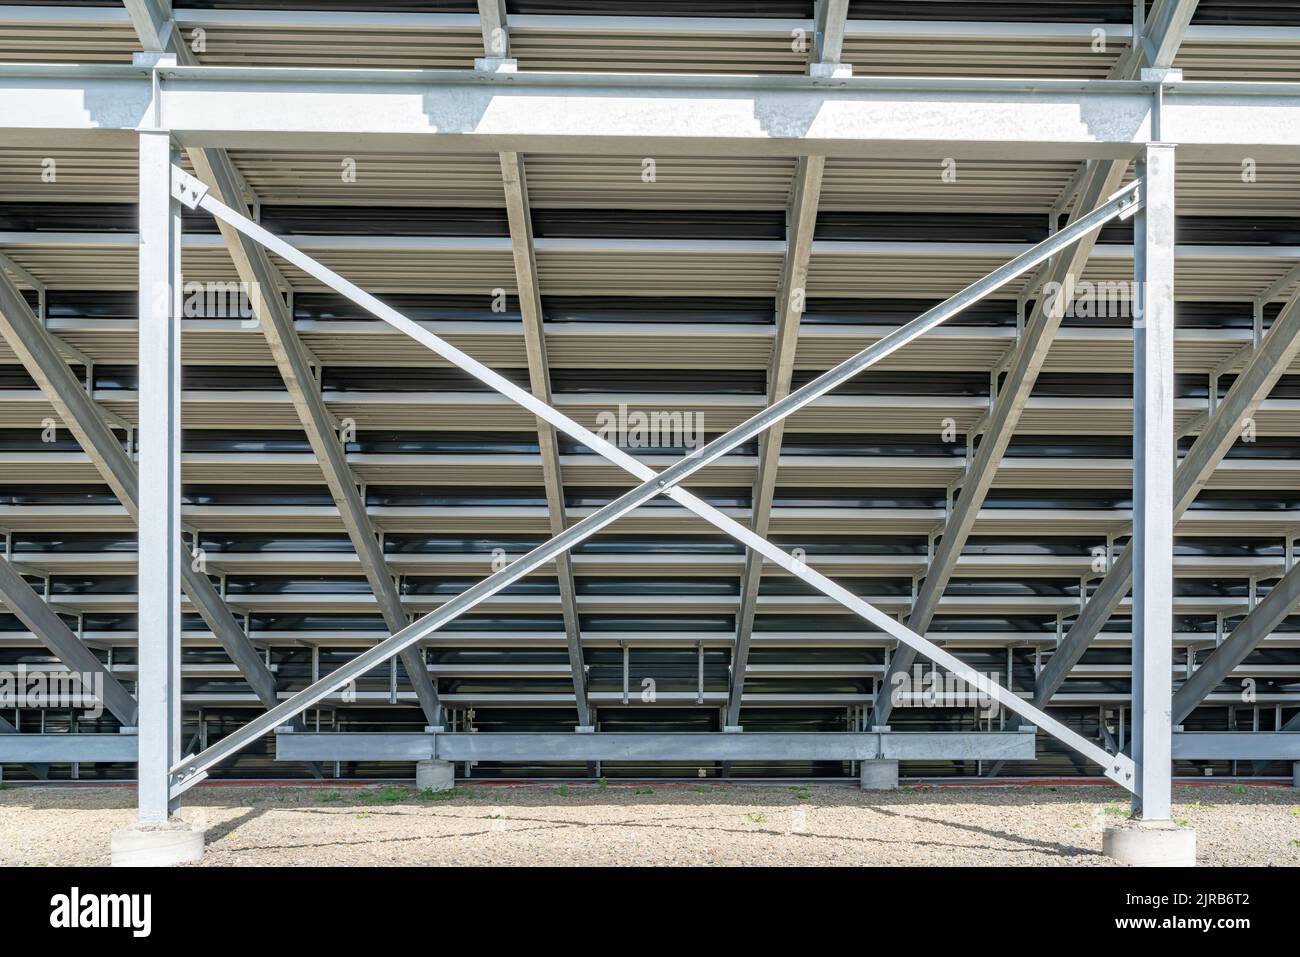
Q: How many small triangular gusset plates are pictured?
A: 4